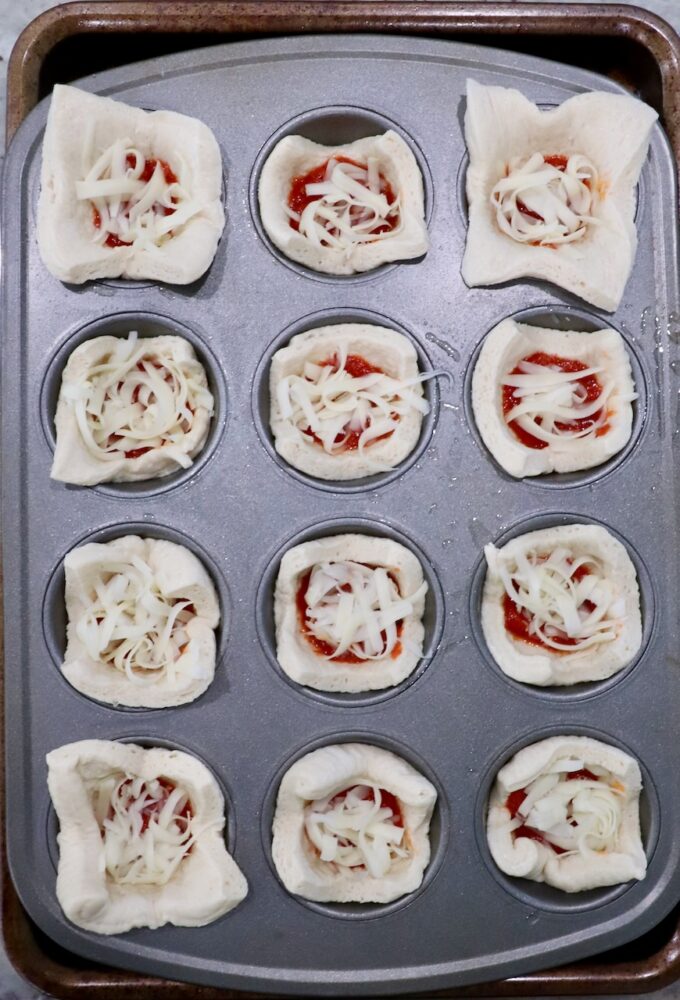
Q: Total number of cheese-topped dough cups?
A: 12